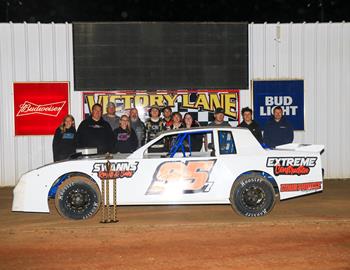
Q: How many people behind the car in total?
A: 12